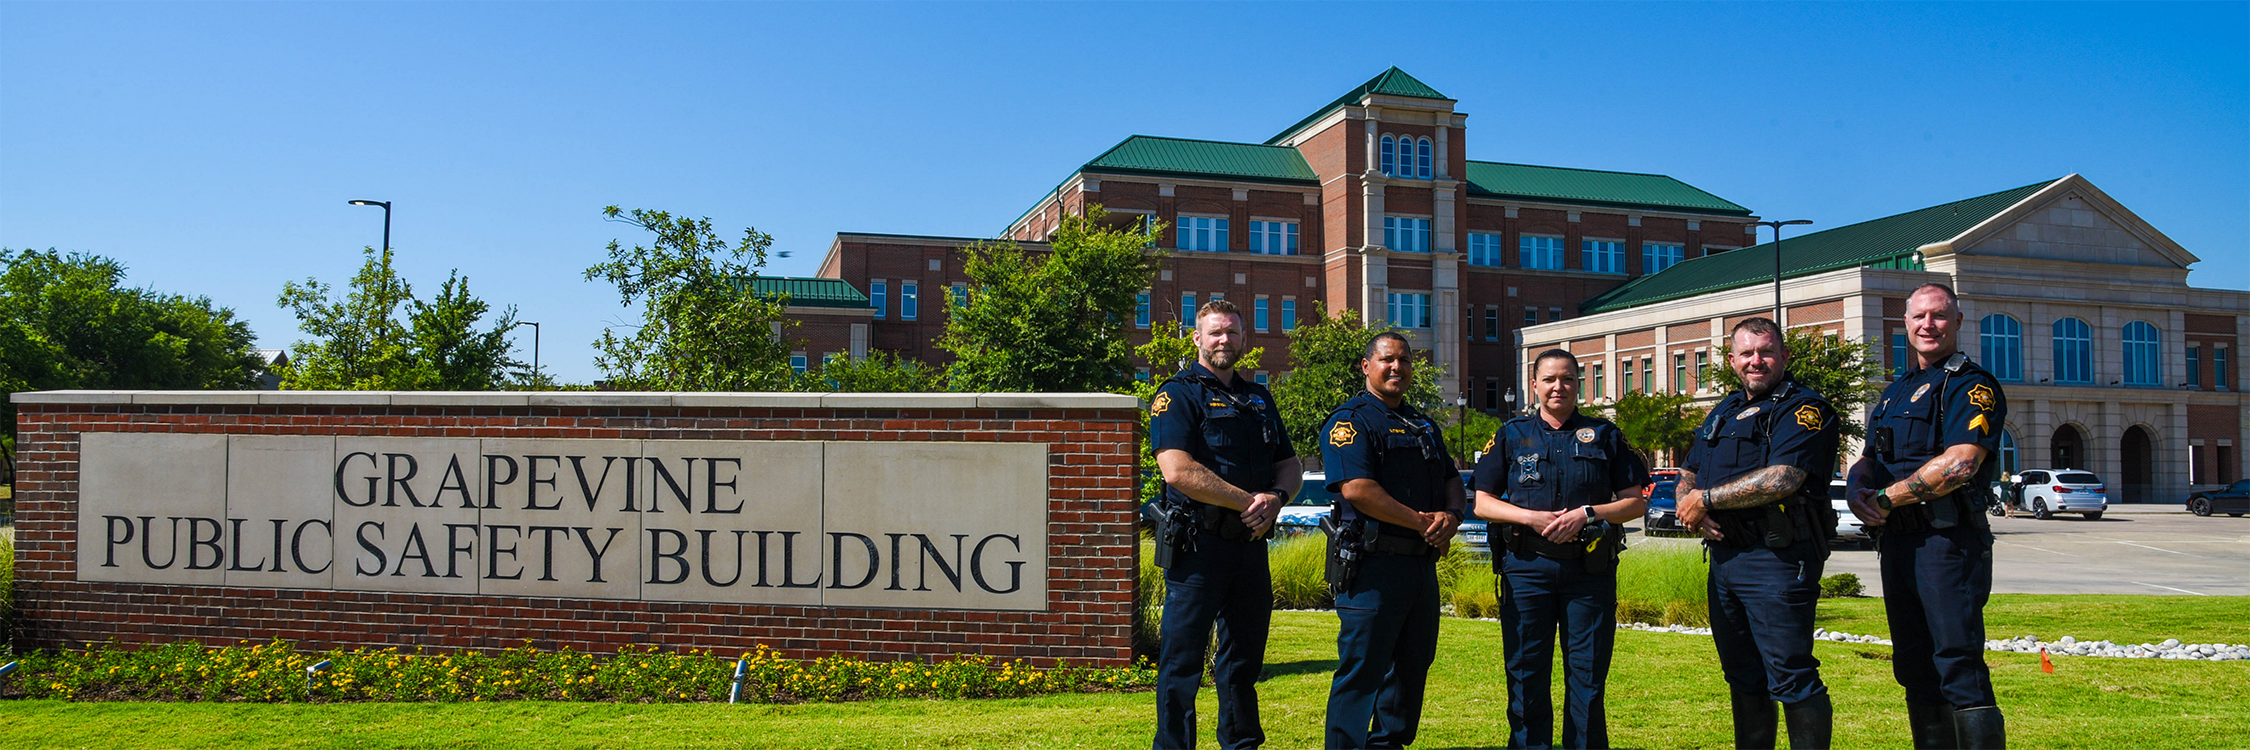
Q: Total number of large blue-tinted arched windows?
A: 3